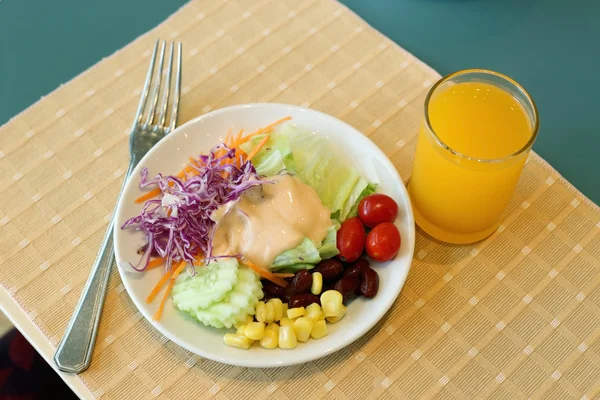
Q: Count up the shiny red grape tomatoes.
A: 3